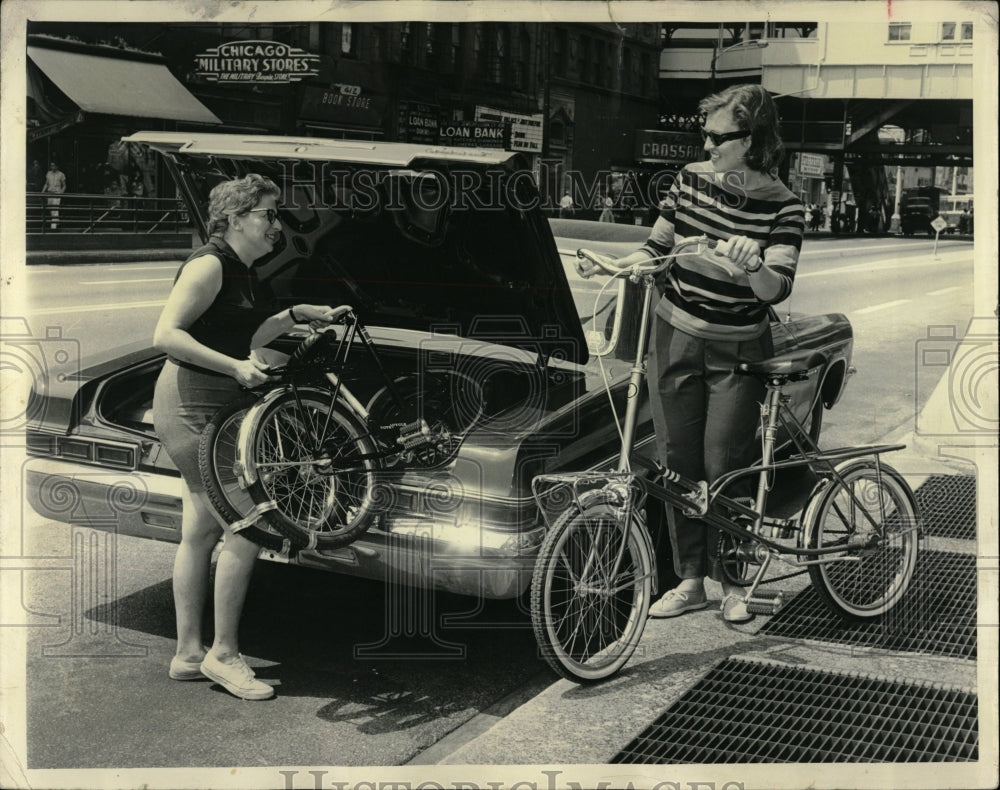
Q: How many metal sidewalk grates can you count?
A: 3